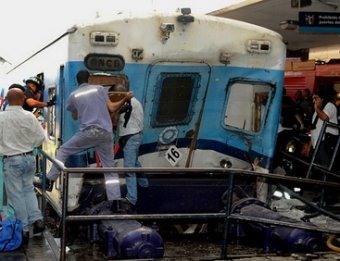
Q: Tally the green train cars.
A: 0